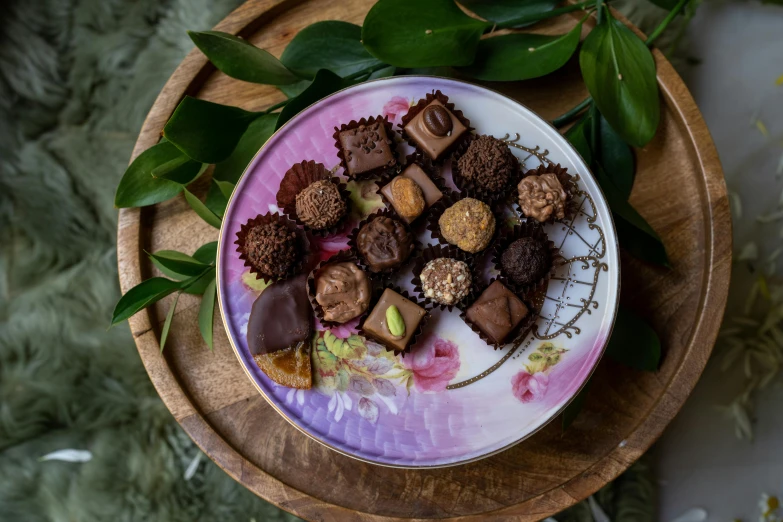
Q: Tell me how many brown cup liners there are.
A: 14